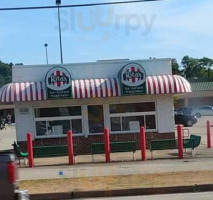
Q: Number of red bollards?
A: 6